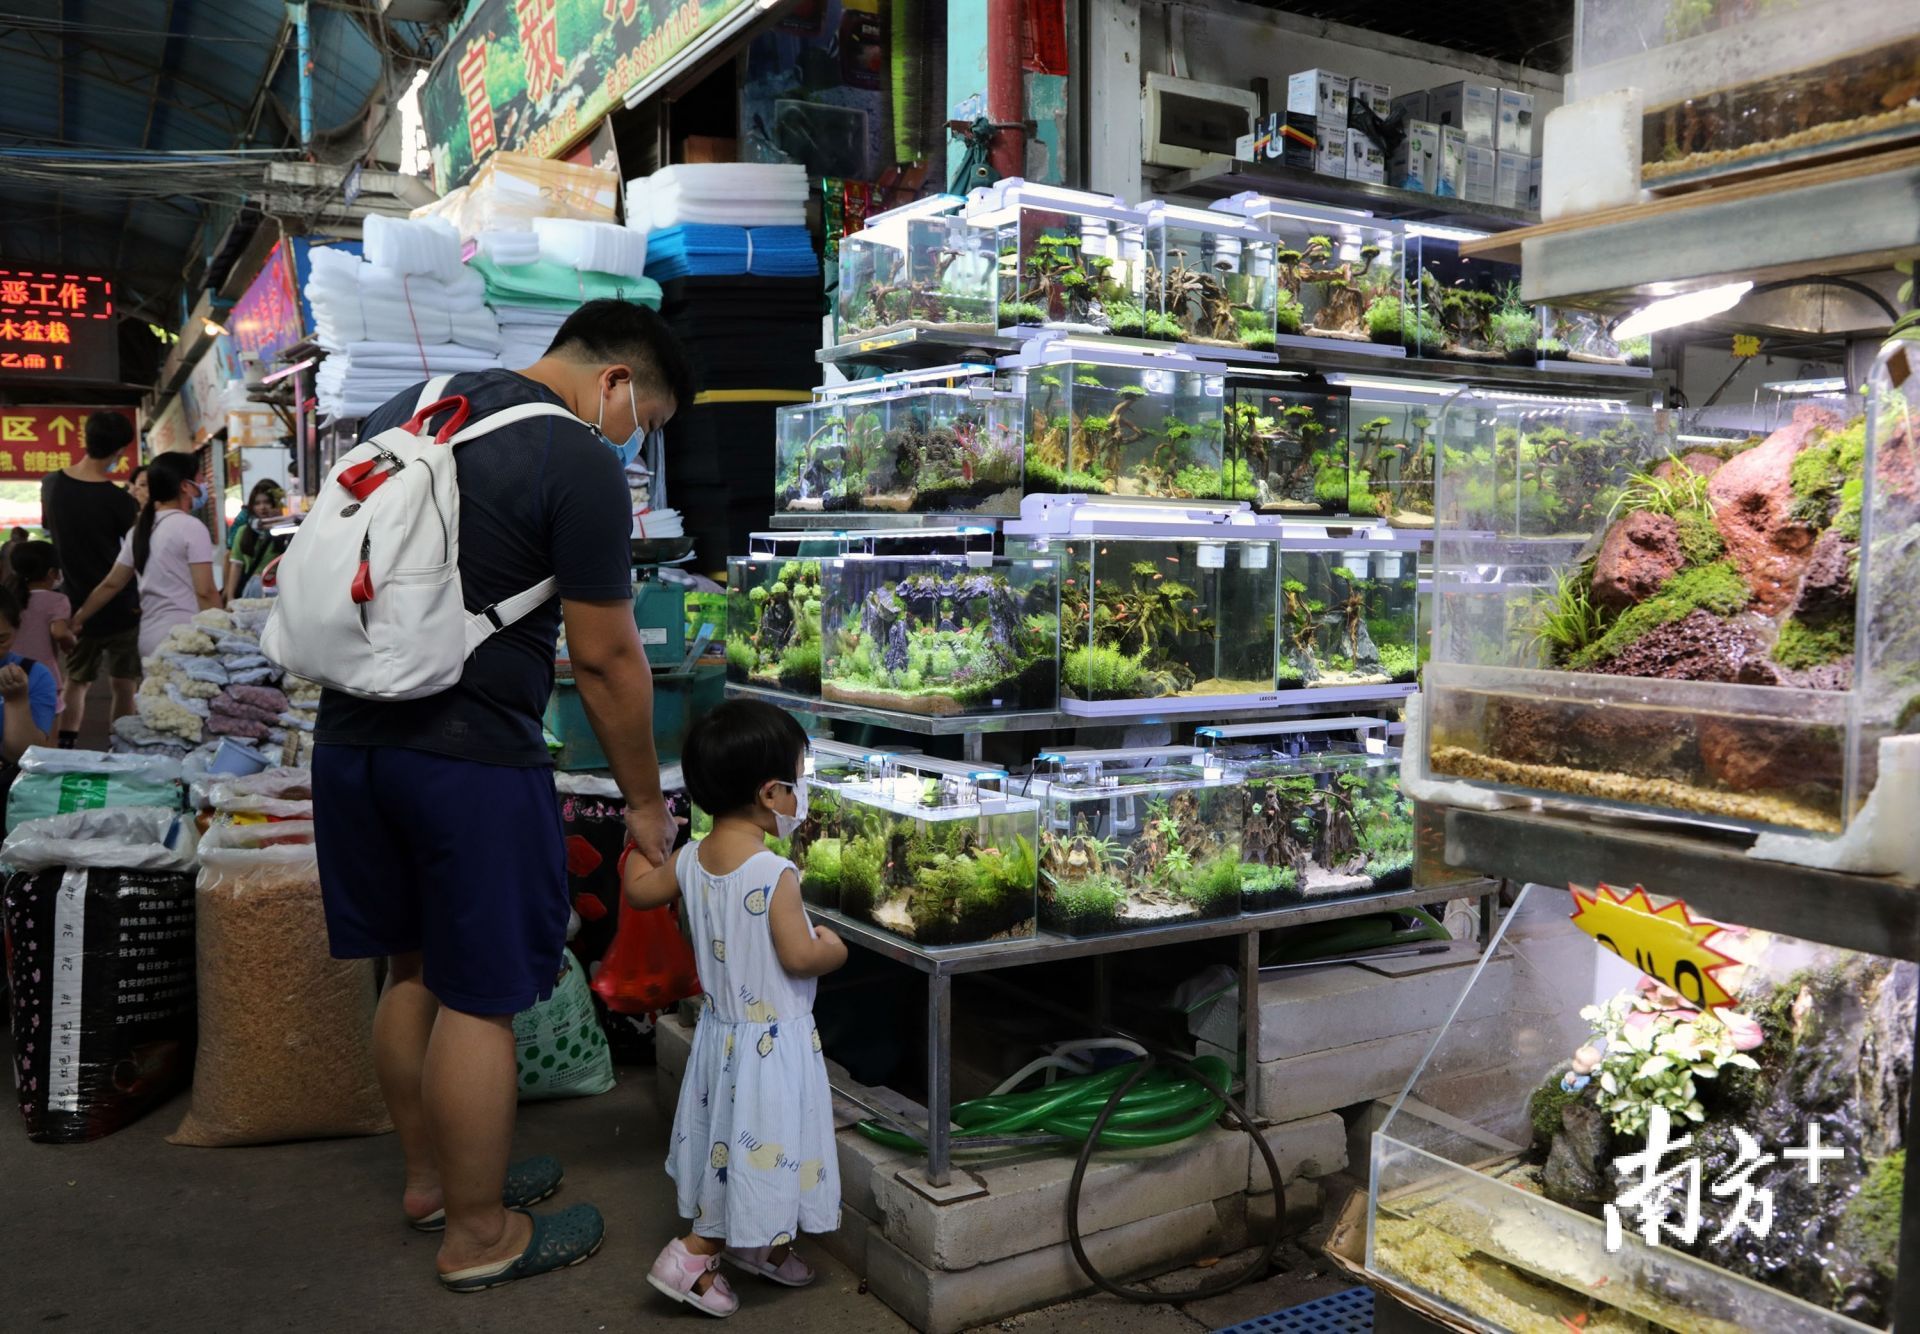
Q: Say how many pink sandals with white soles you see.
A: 2